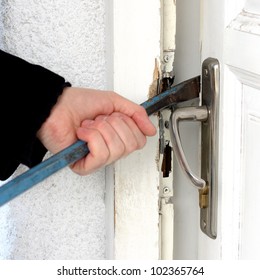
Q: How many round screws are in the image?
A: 4